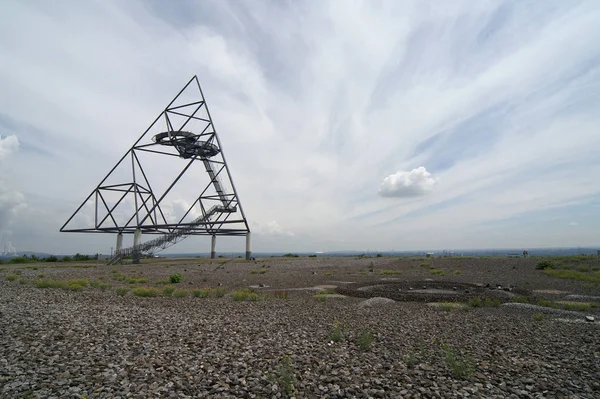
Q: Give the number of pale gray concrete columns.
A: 4